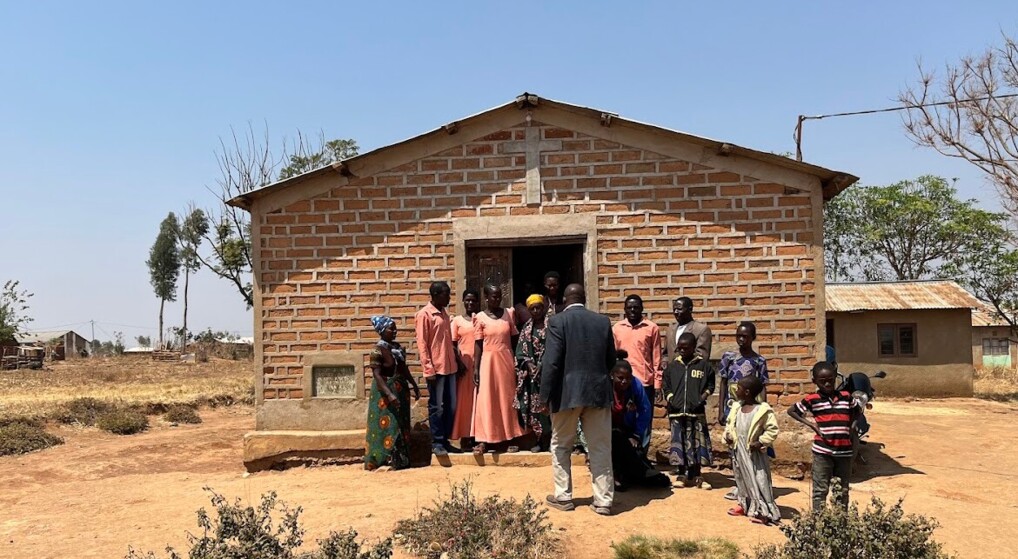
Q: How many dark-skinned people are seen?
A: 14